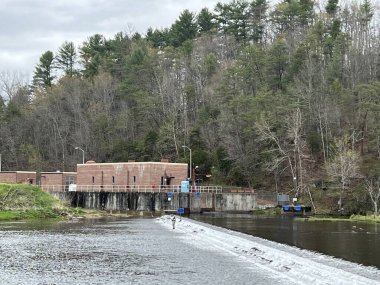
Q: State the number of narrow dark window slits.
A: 3